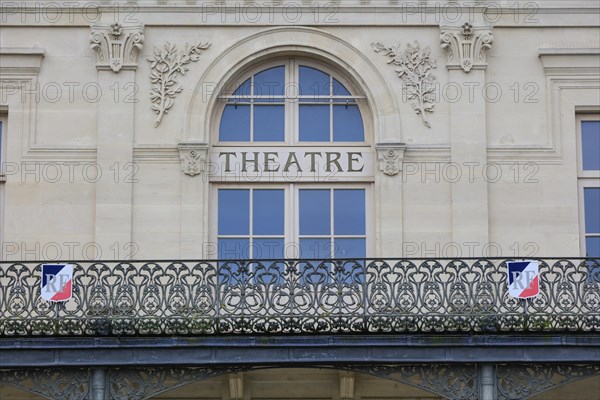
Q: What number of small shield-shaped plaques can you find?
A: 2